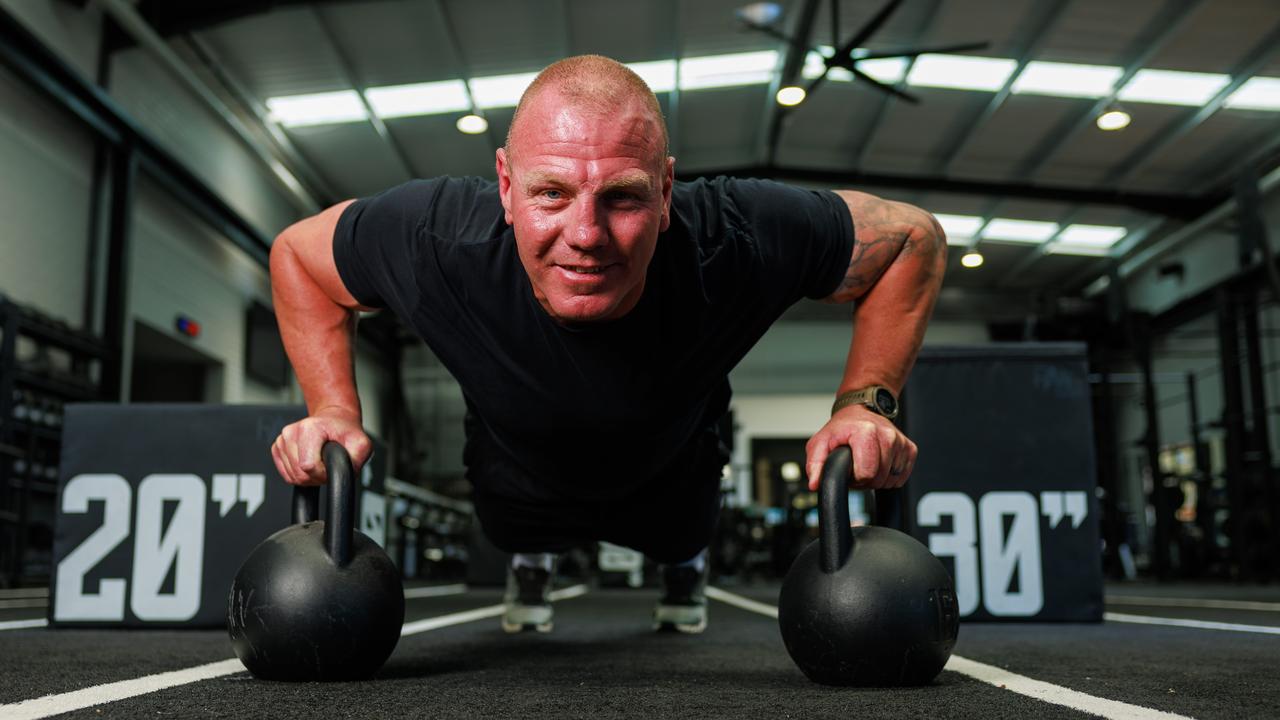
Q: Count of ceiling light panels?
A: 13